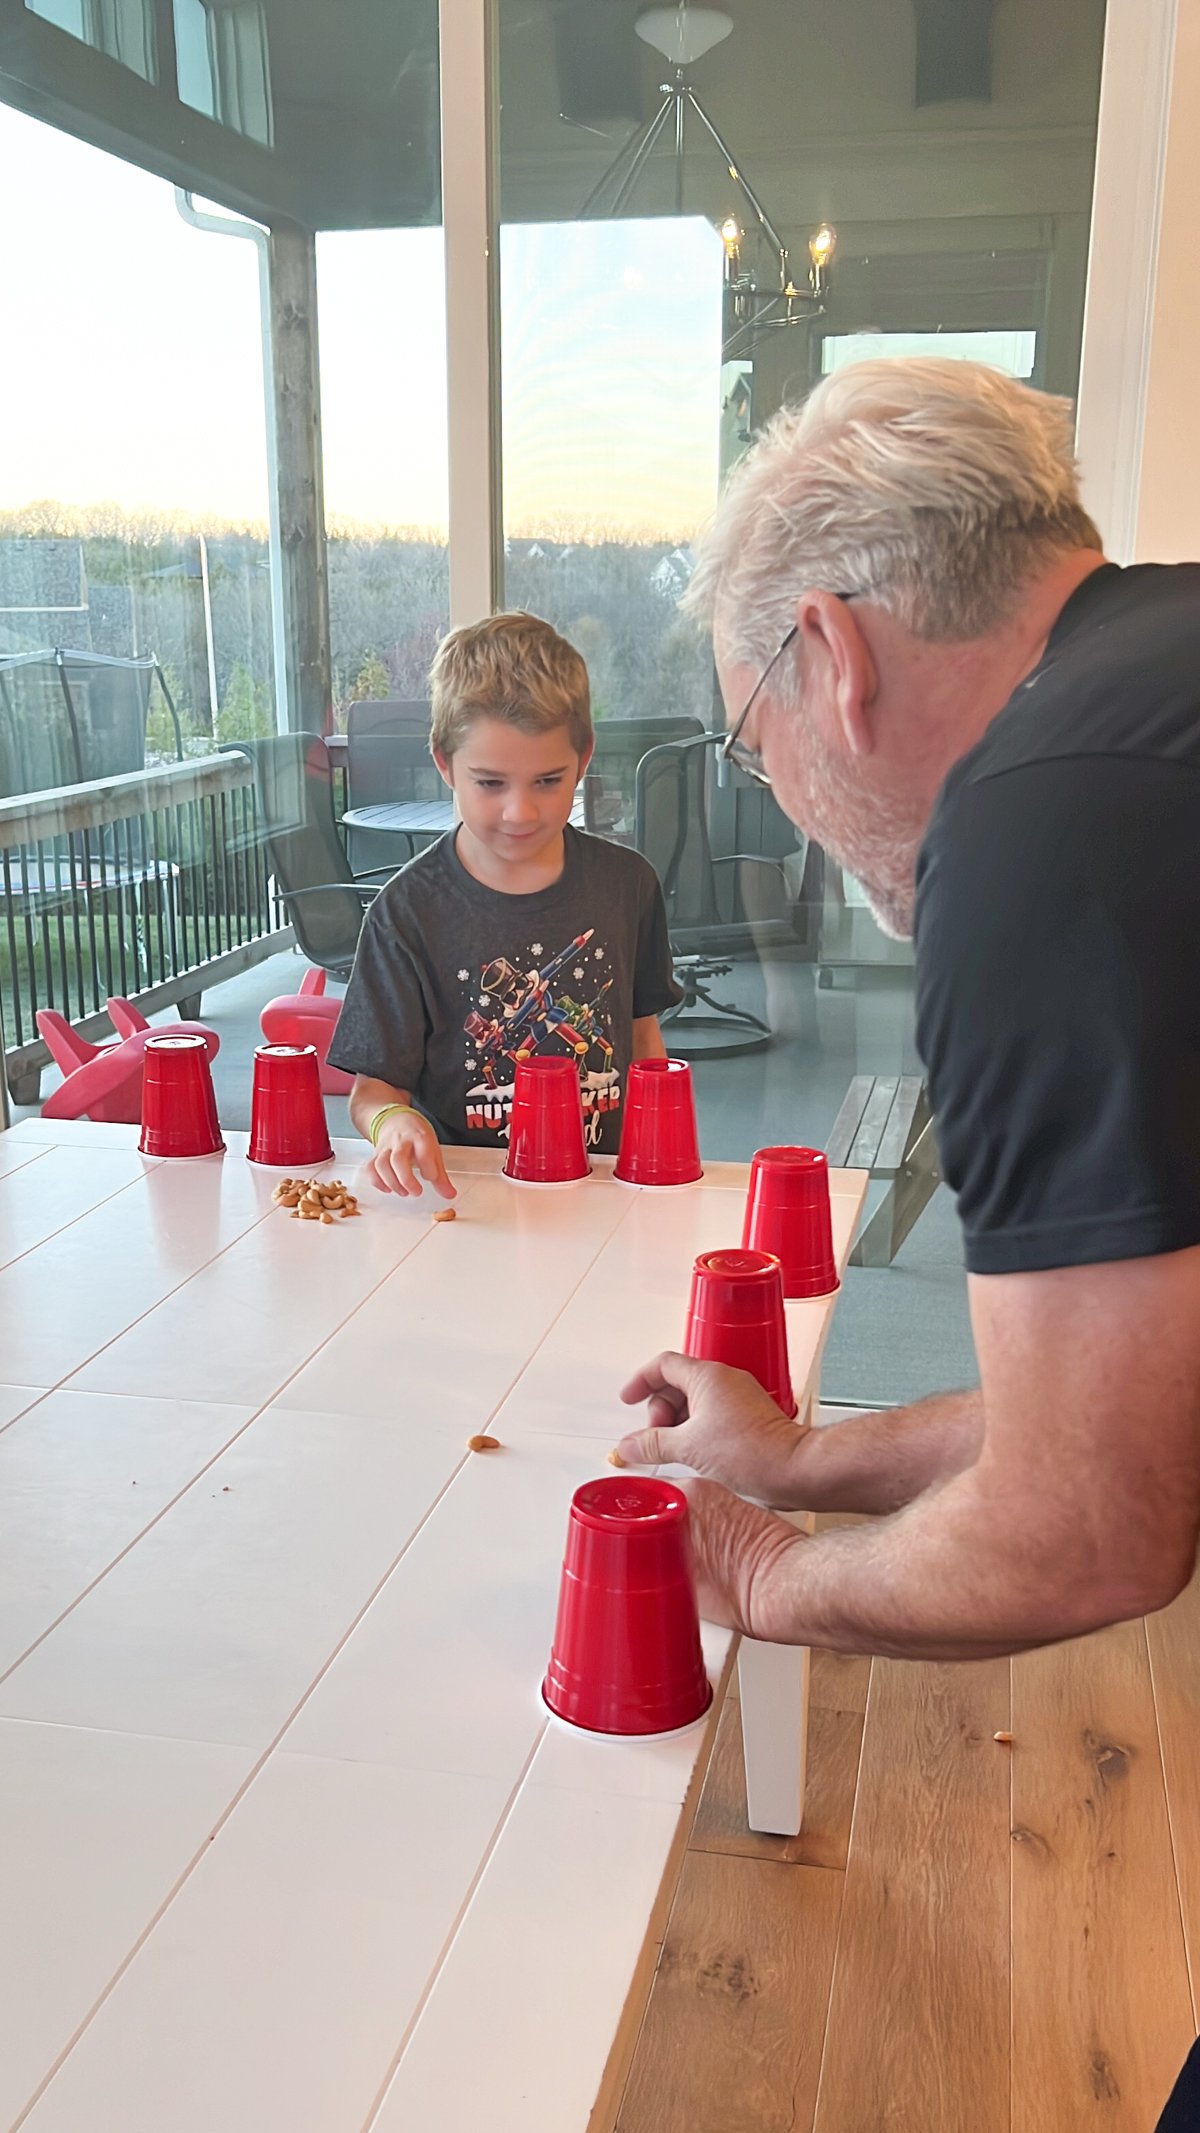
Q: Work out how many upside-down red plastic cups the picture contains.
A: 7